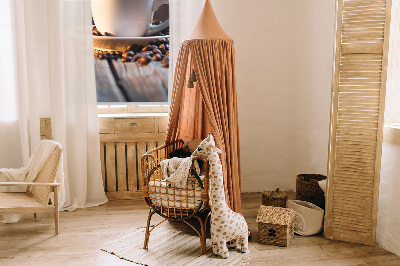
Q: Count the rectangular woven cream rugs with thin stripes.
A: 1